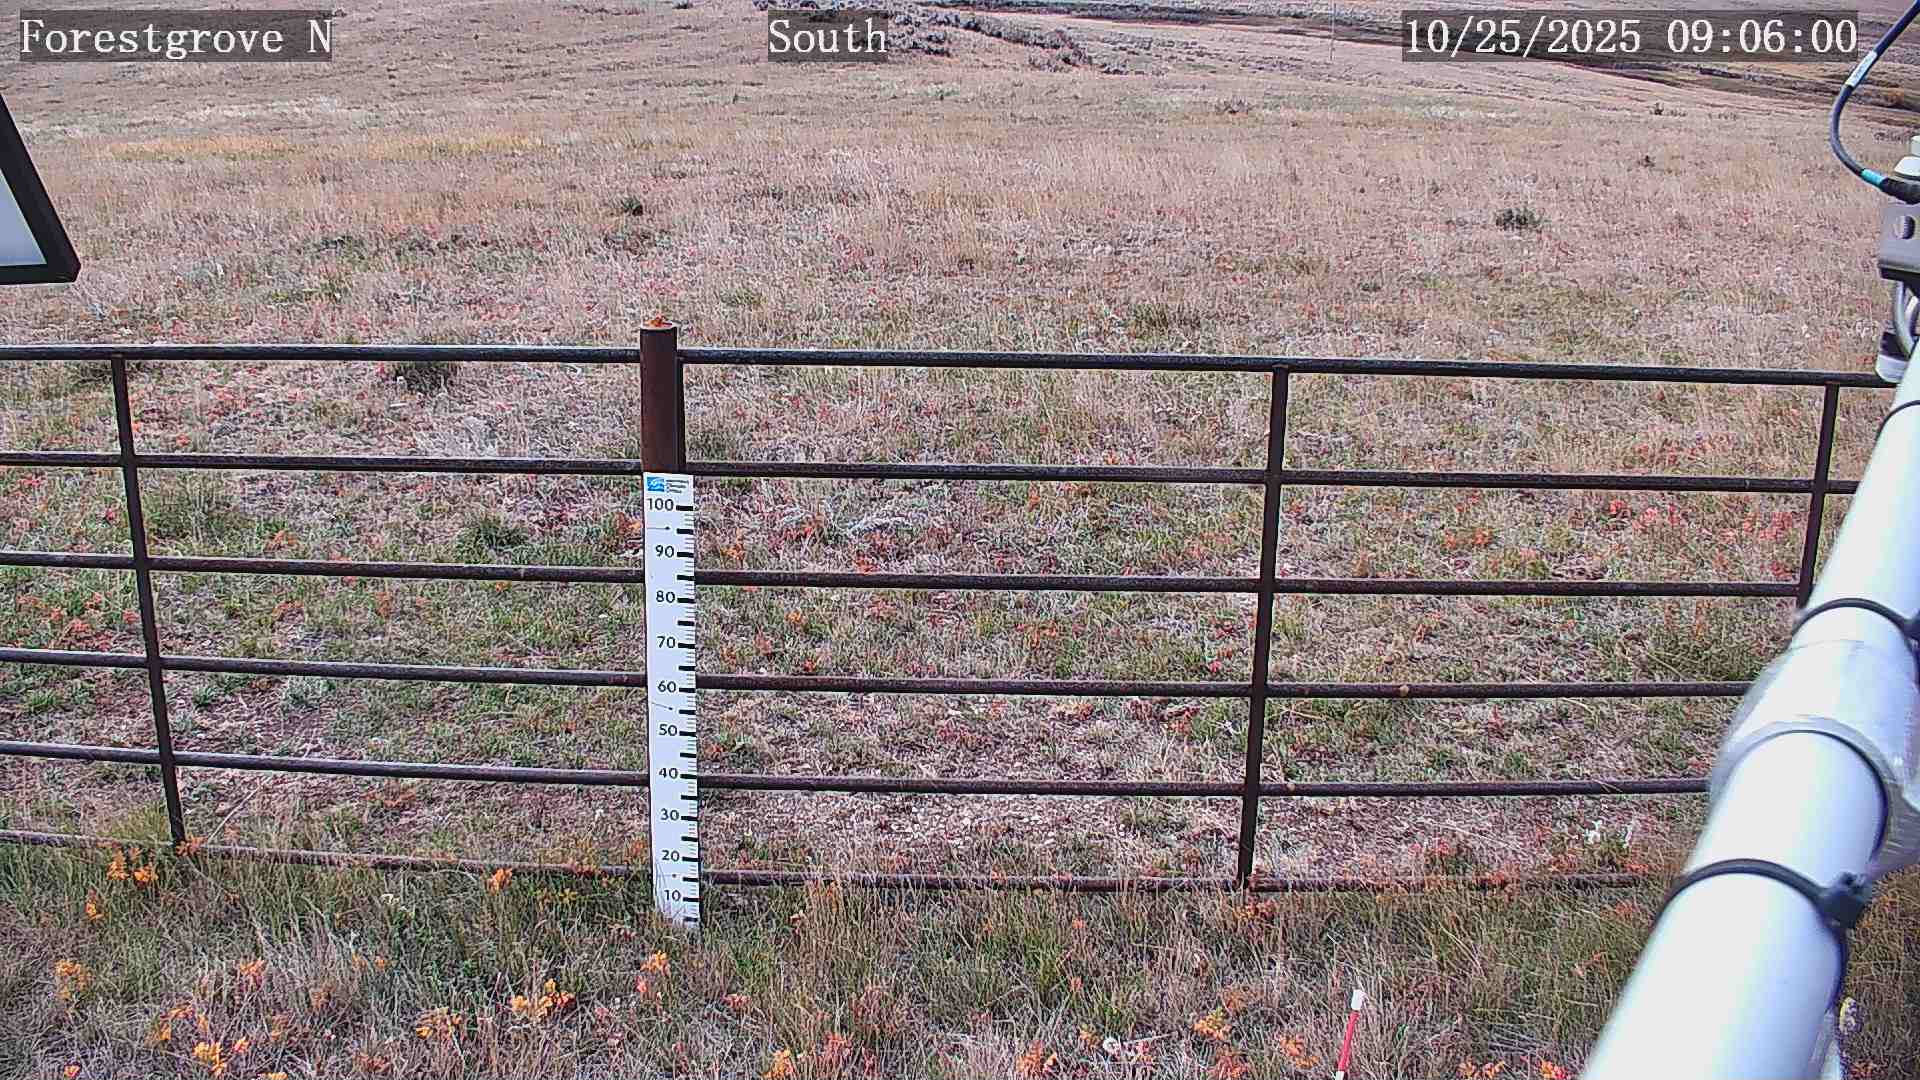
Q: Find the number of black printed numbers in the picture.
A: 10